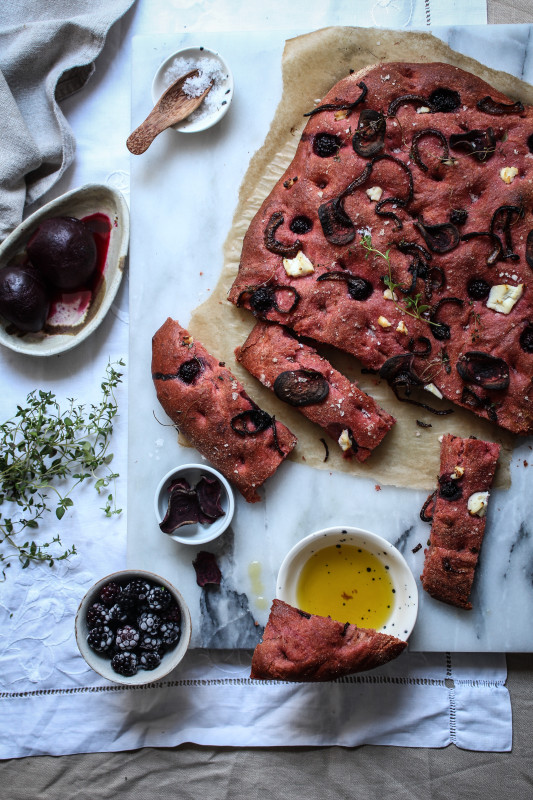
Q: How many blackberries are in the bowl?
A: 14